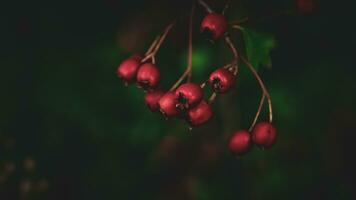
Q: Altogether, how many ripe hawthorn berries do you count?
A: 10